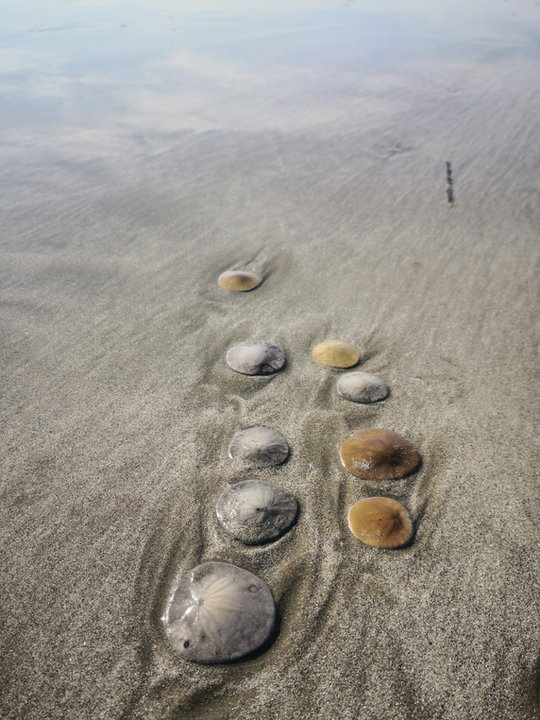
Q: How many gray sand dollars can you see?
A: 5